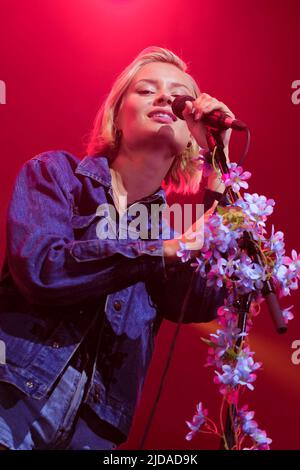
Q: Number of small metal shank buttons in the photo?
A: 5